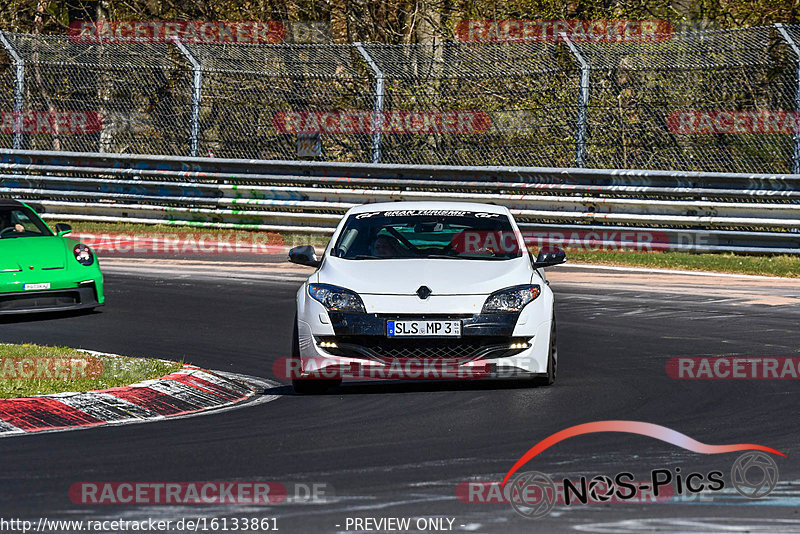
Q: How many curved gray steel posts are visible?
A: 5